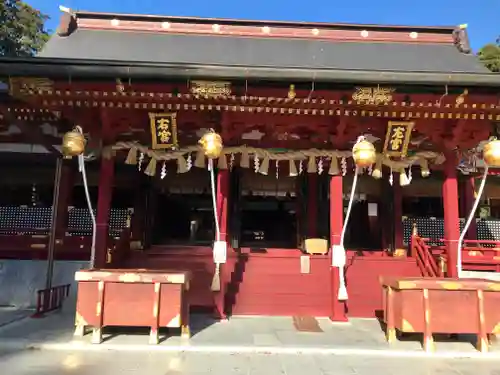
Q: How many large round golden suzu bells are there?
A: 4